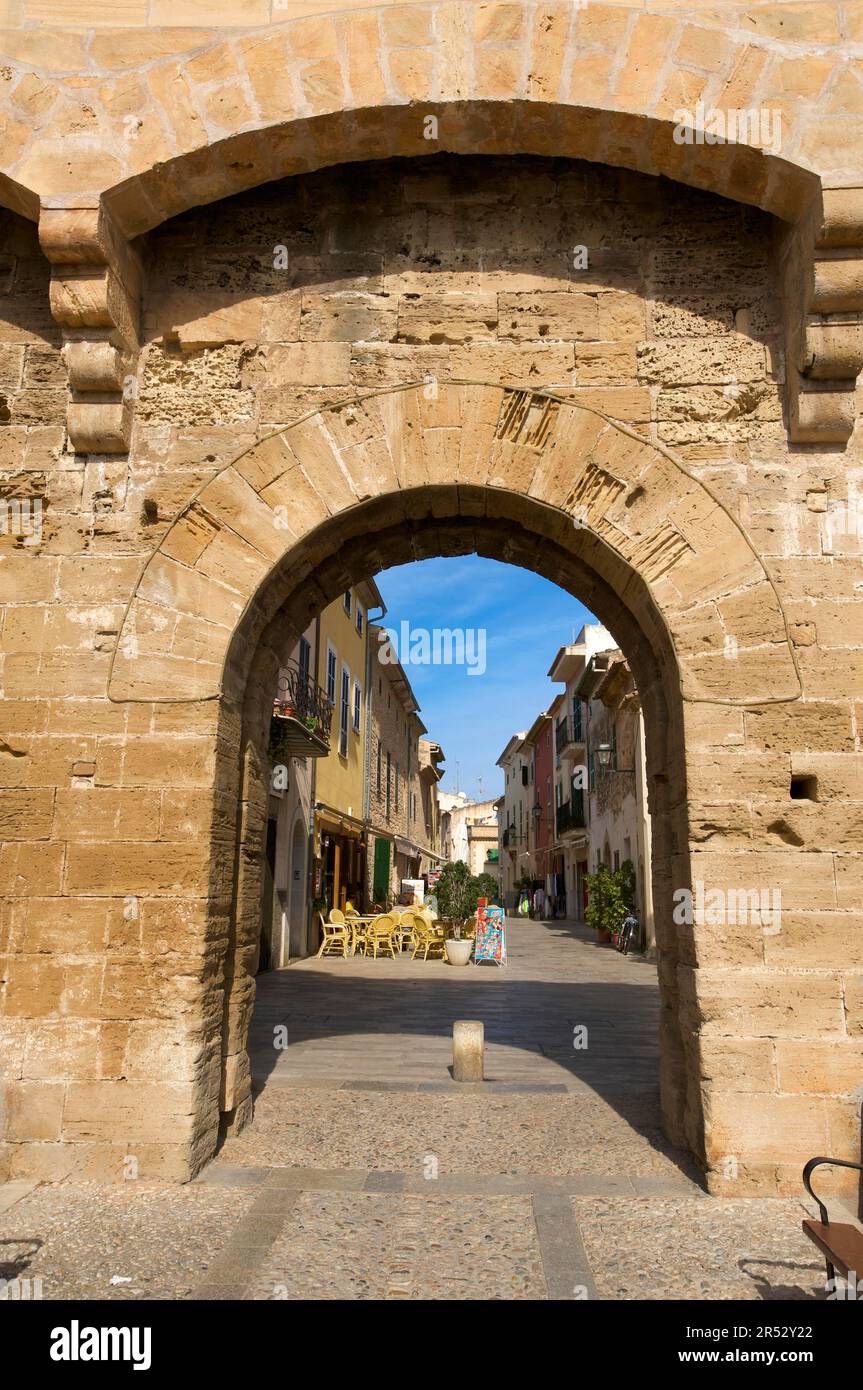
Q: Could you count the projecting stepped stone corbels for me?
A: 2